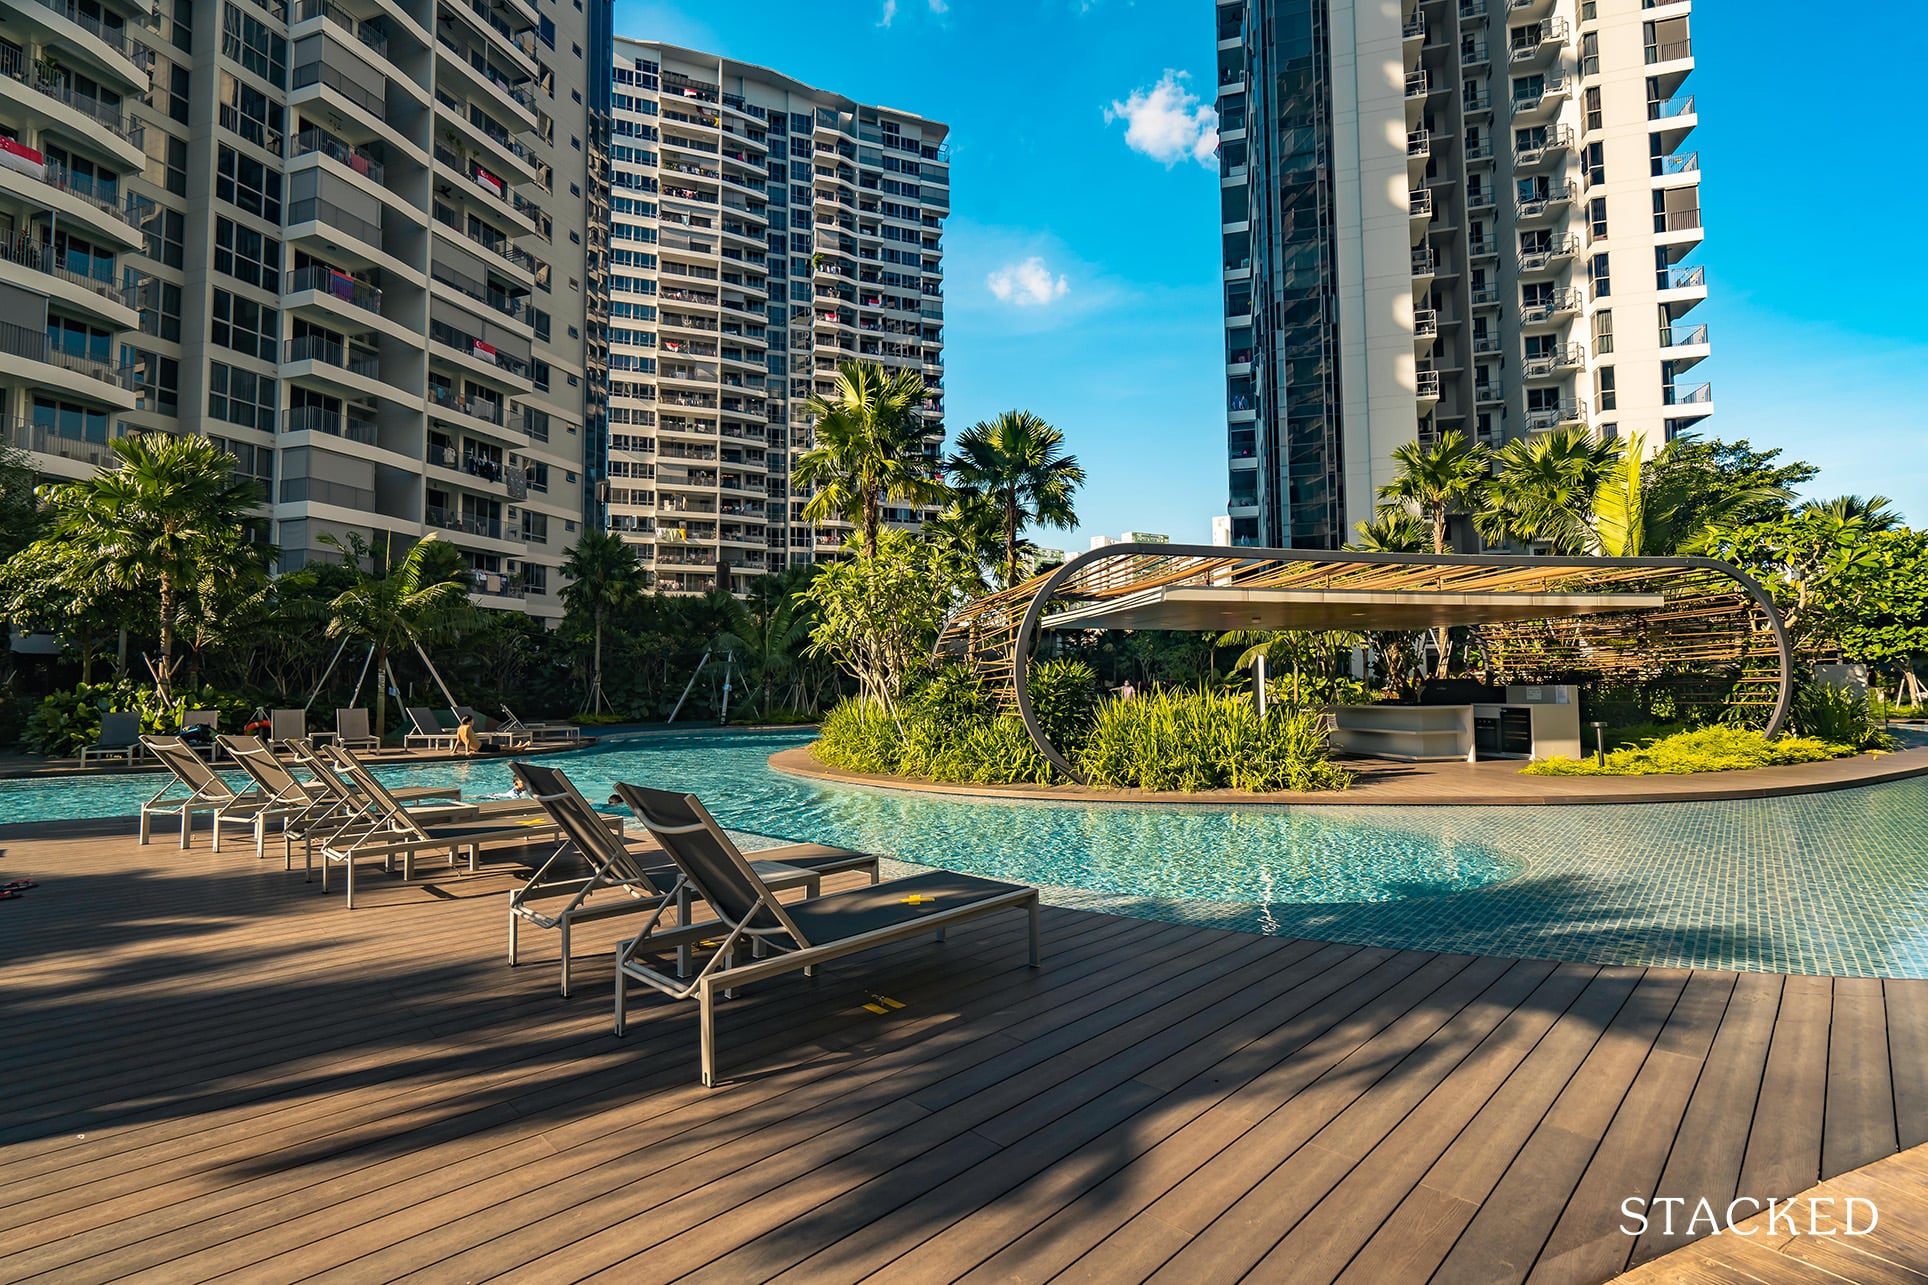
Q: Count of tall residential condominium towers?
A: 3